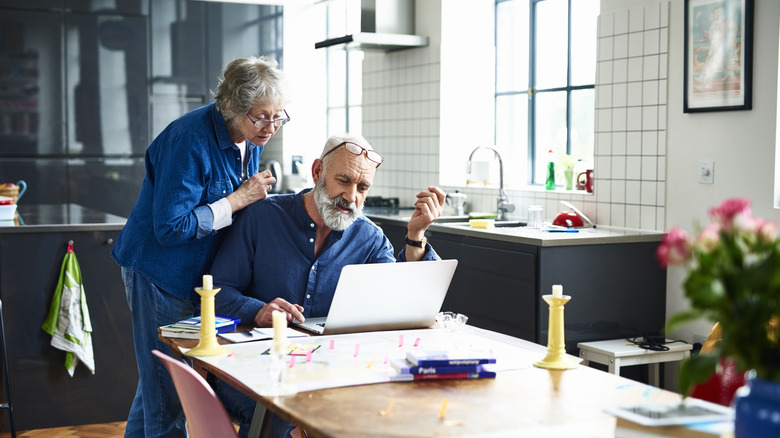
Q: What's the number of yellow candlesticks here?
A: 2